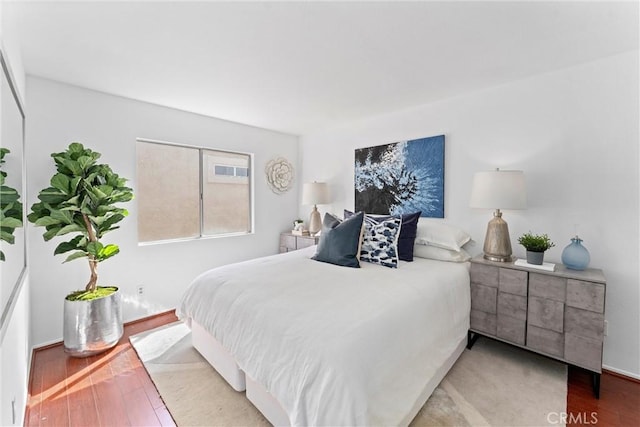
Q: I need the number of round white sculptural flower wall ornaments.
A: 1